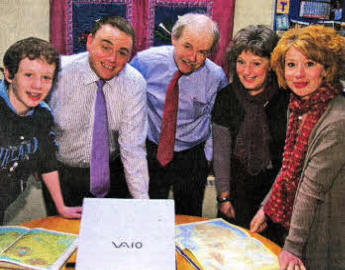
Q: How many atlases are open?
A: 2